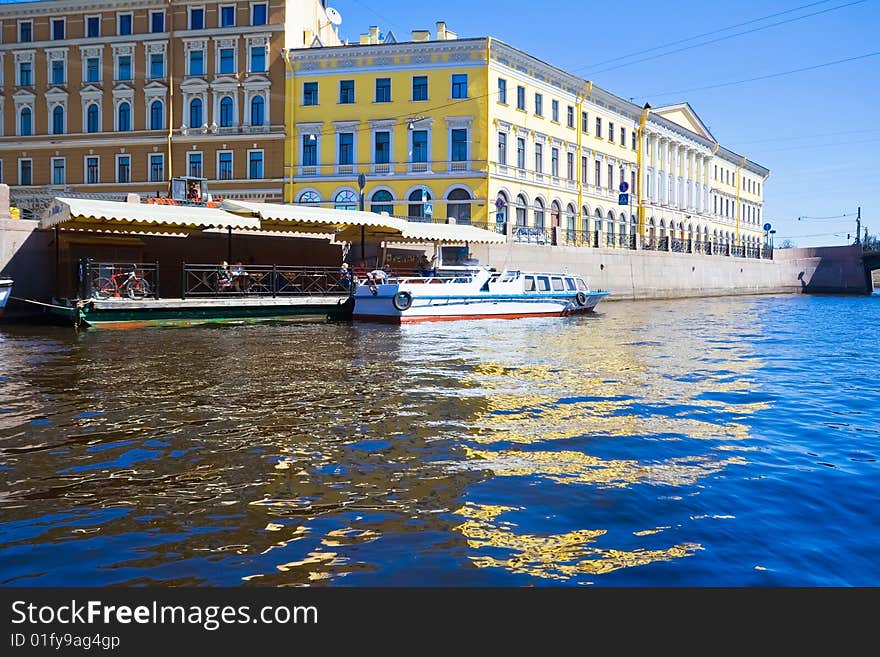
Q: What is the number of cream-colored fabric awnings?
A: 3